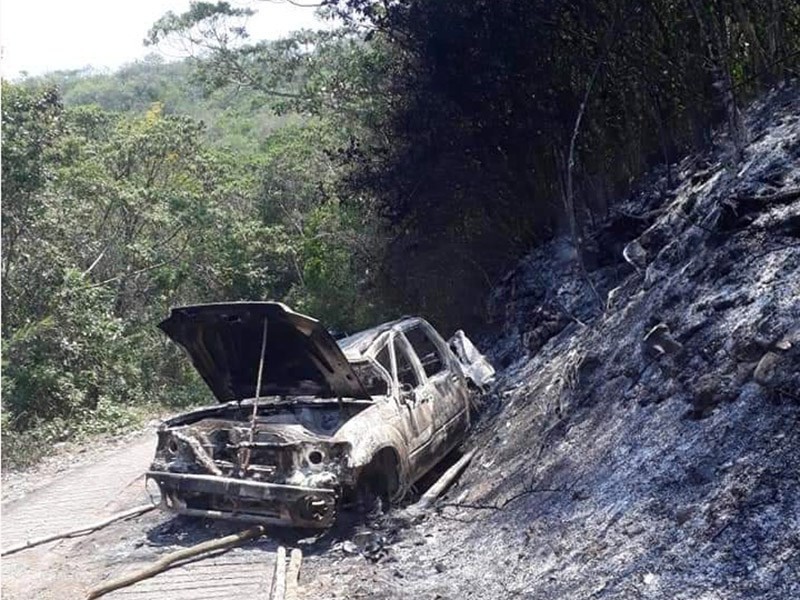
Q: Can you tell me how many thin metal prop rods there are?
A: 1